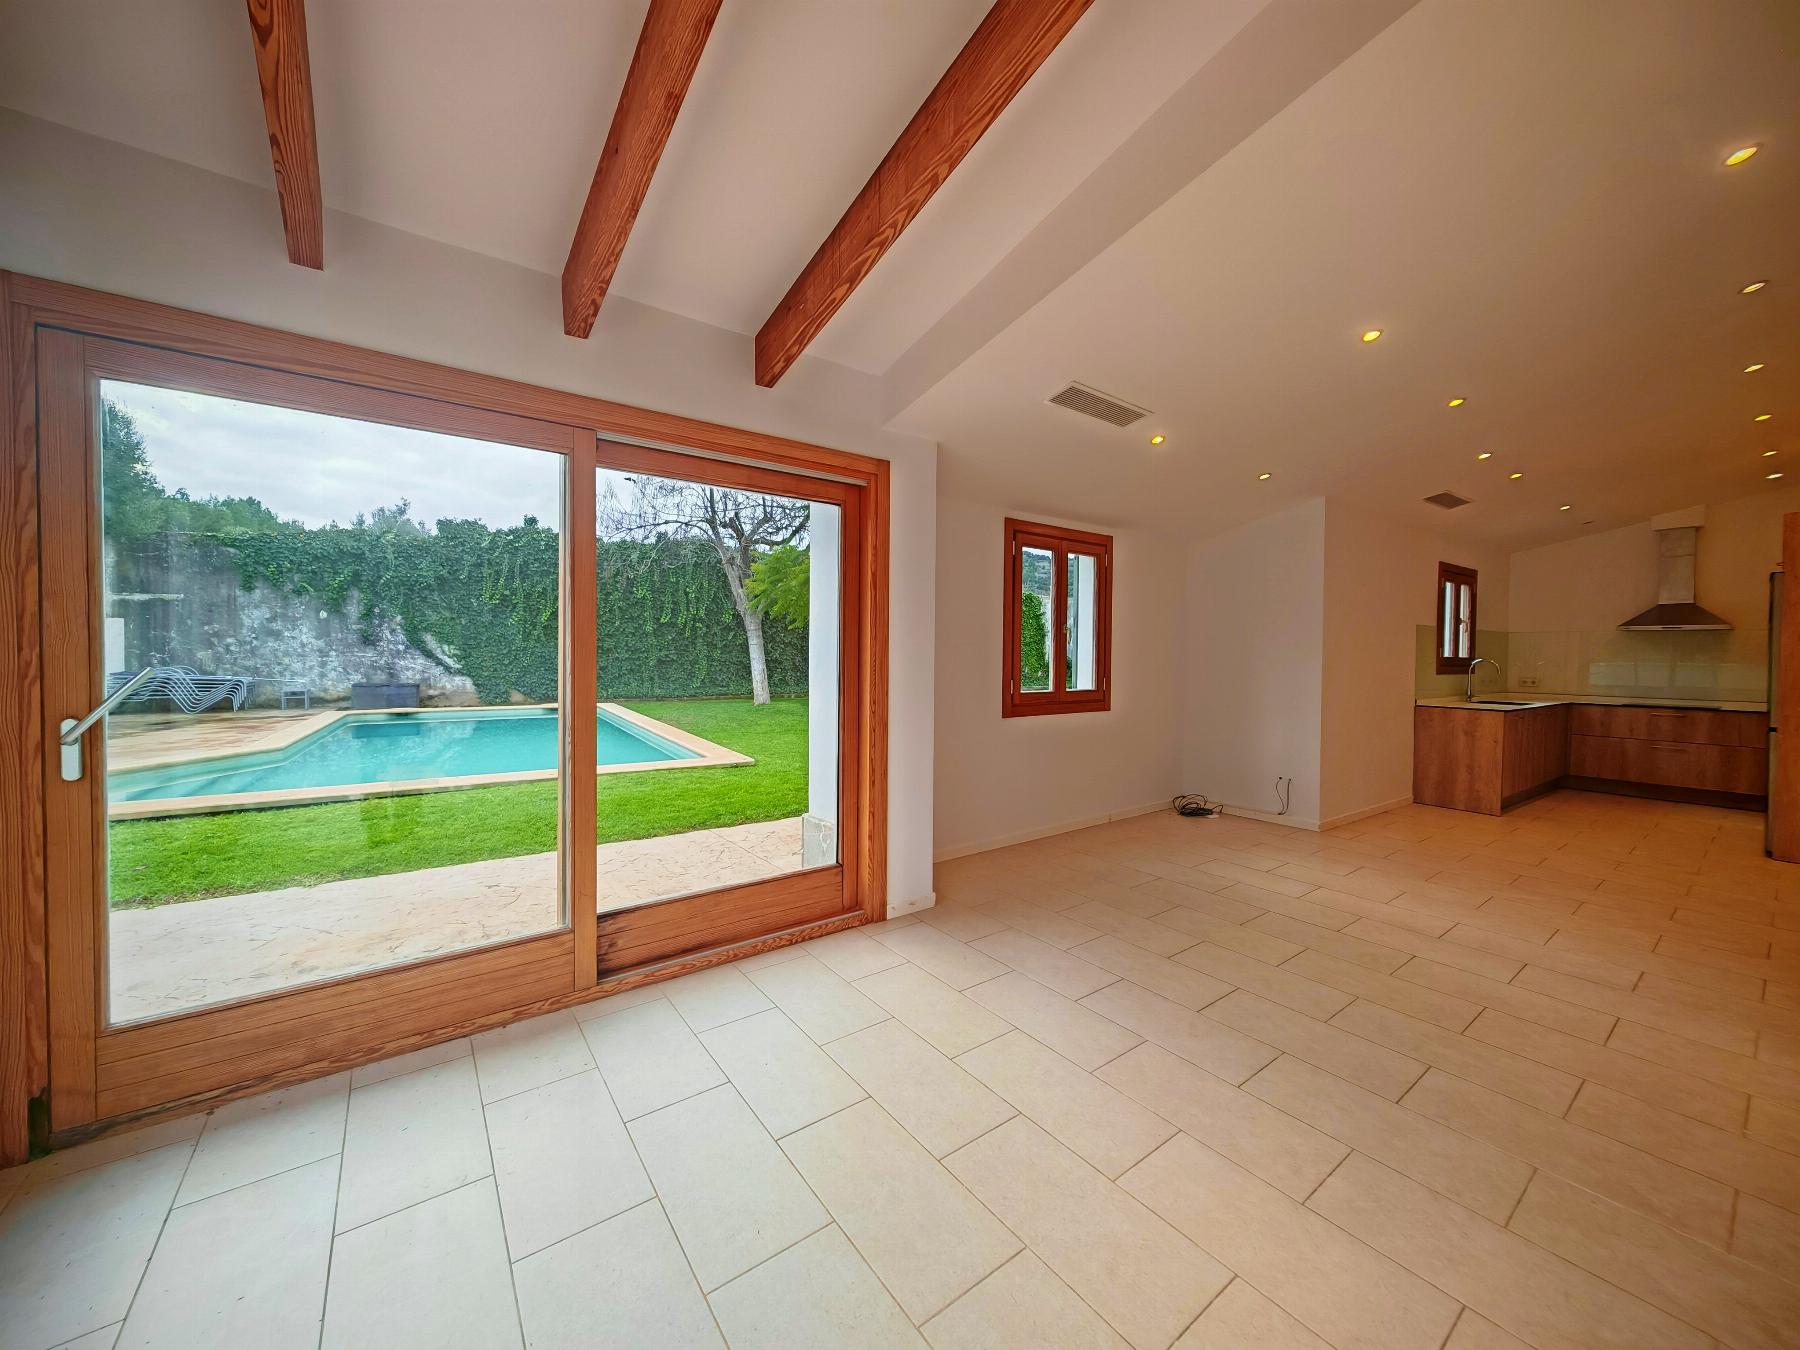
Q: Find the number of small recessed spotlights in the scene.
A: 13